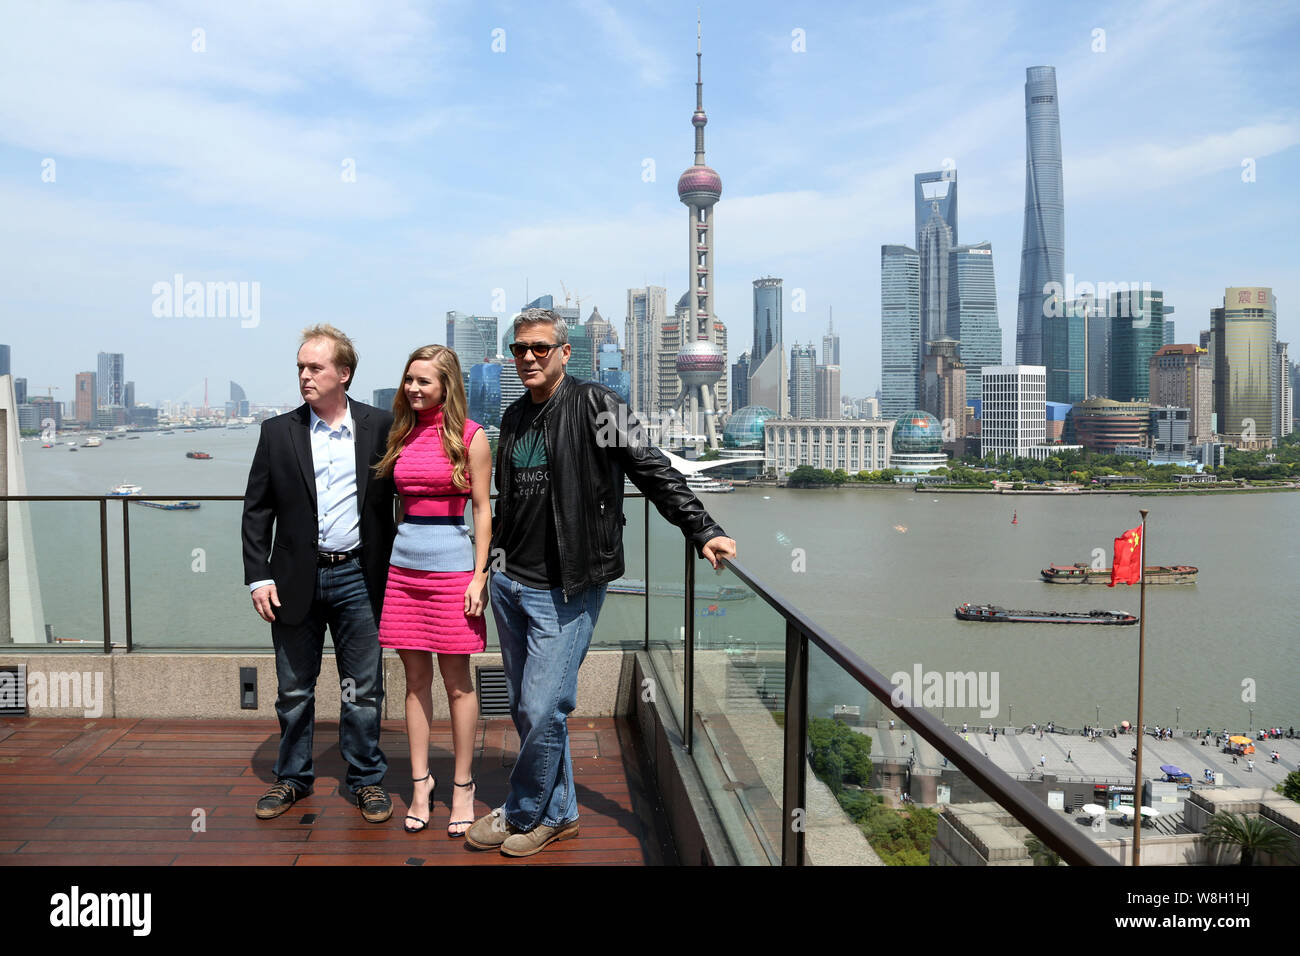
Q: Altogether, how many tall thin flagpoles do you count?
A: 1